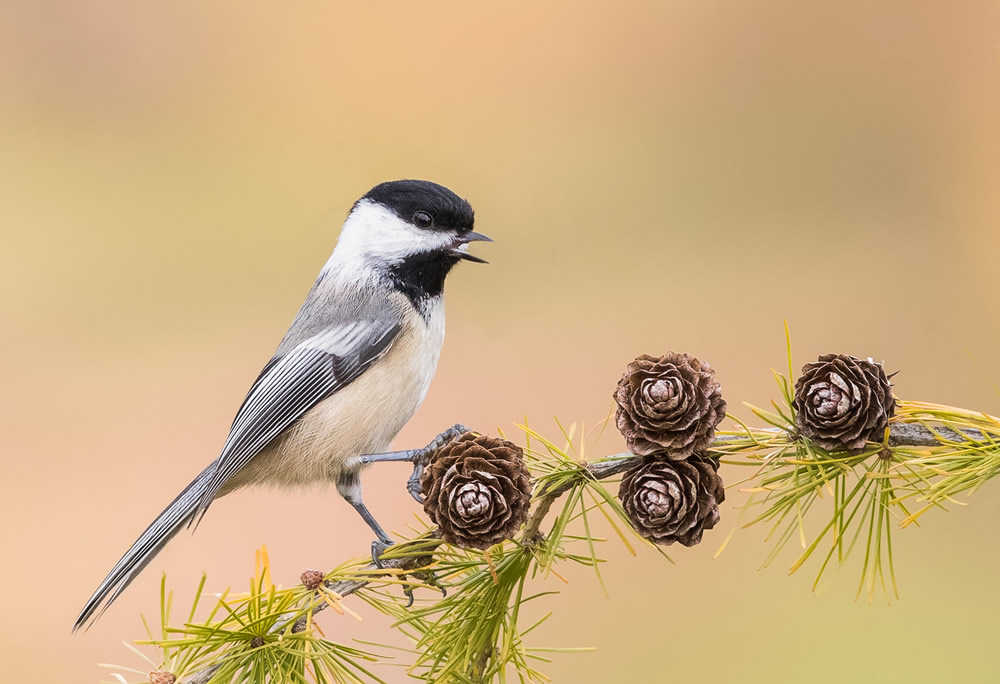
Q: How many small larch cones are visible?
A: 4